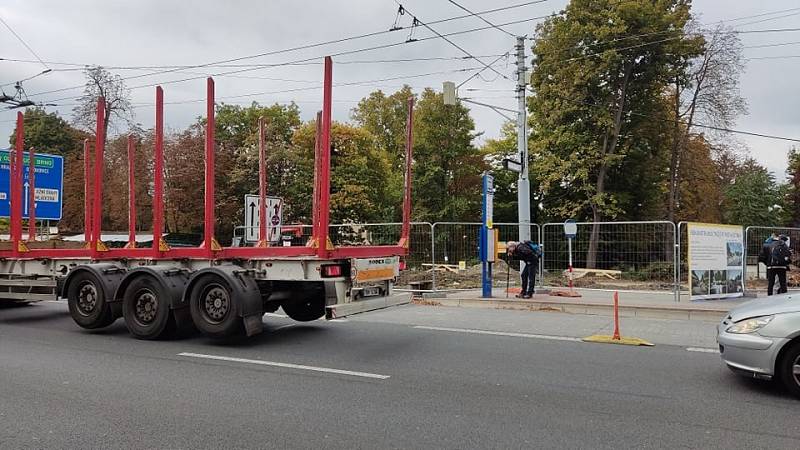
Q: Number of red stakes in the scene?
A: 12